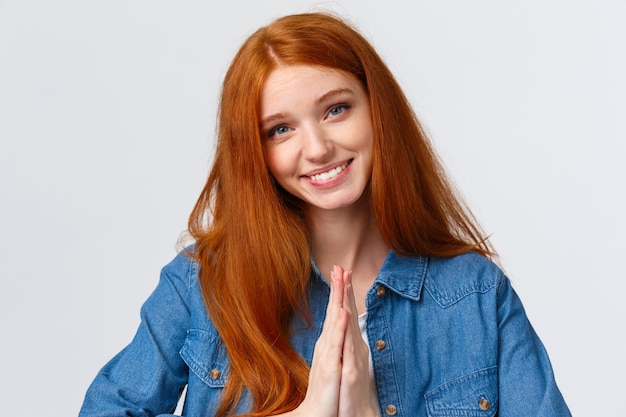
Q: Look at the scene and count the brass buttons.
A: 5